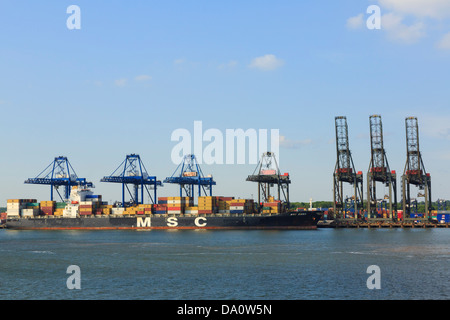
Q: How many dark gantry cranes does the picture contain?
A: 4